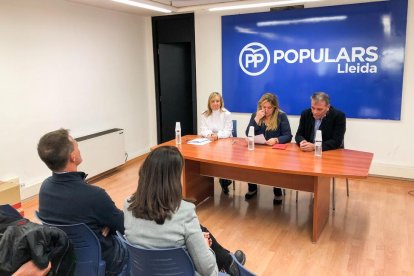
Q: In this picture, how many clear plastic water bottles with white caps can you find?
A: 3